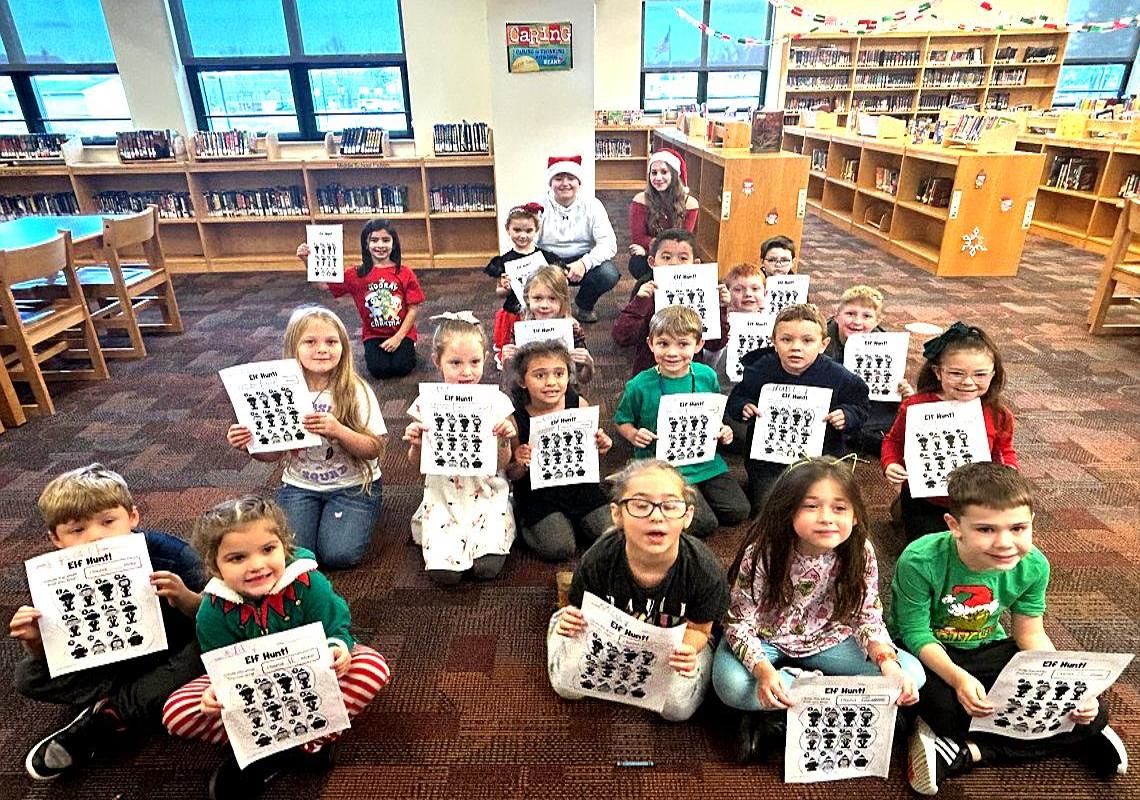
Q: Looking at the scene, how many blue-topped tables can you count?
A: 1